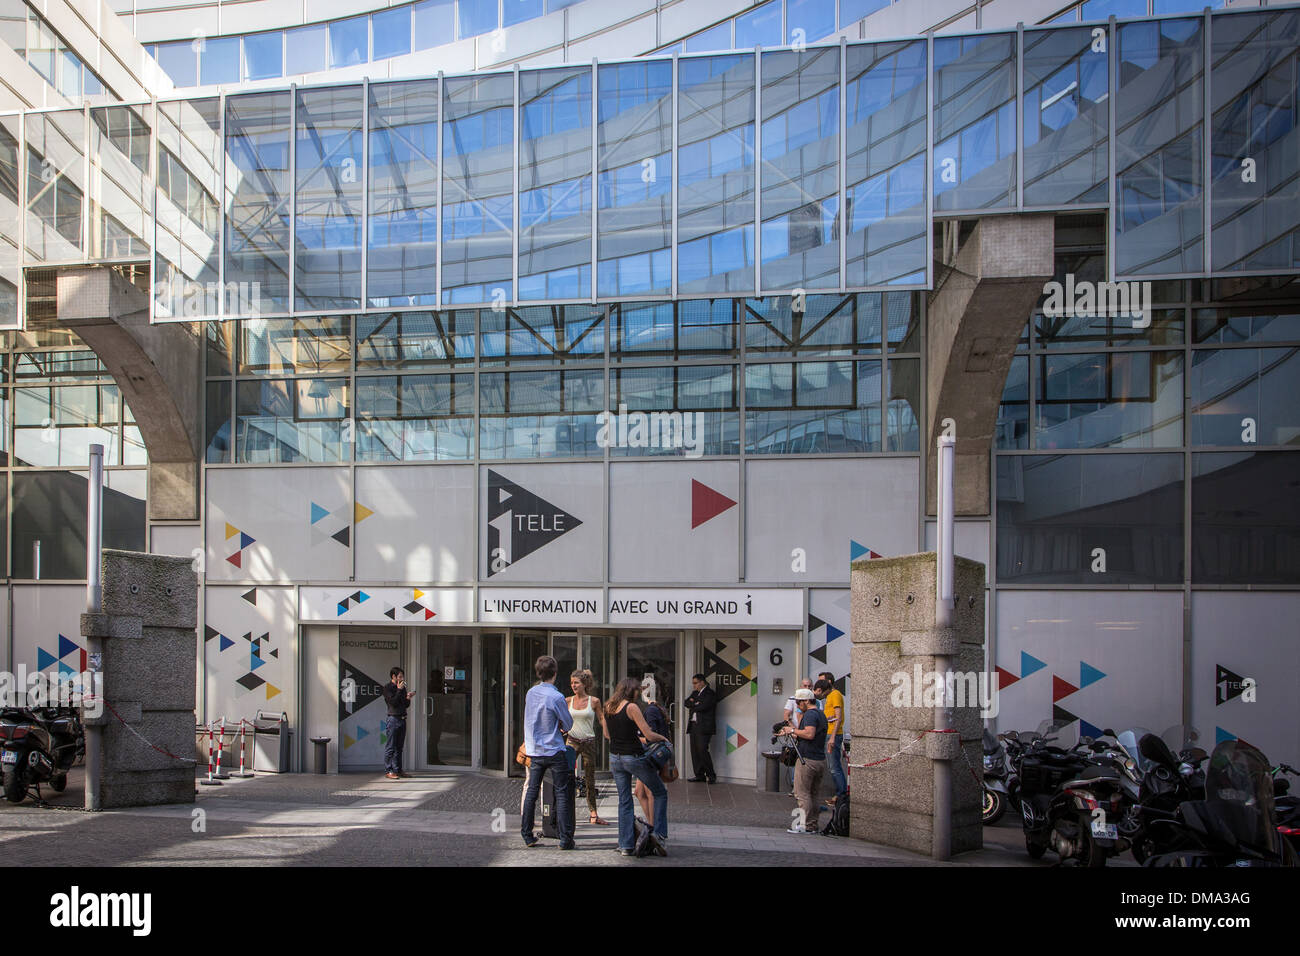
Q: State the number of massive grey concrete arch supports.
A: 2